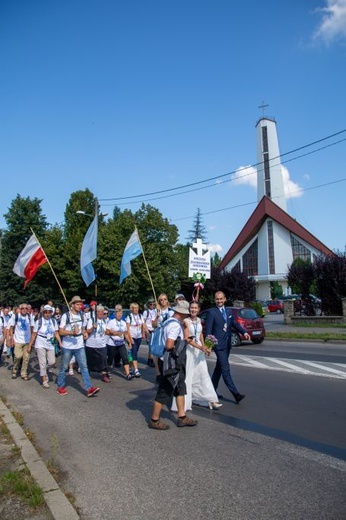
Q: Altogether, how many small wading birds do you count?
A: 0